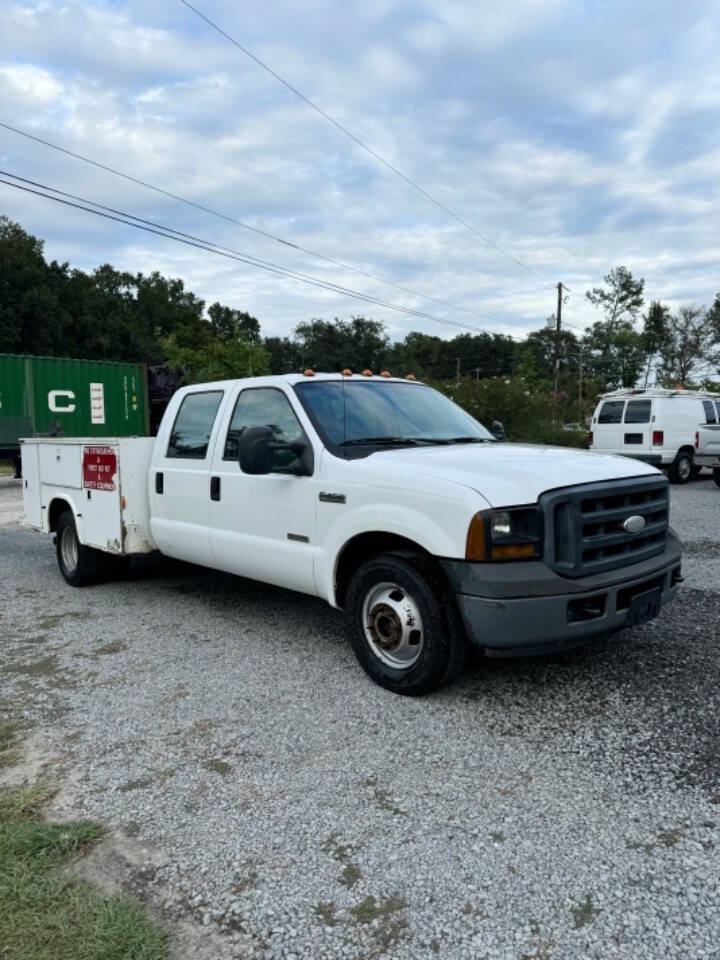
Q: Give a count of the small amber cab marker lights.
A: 5